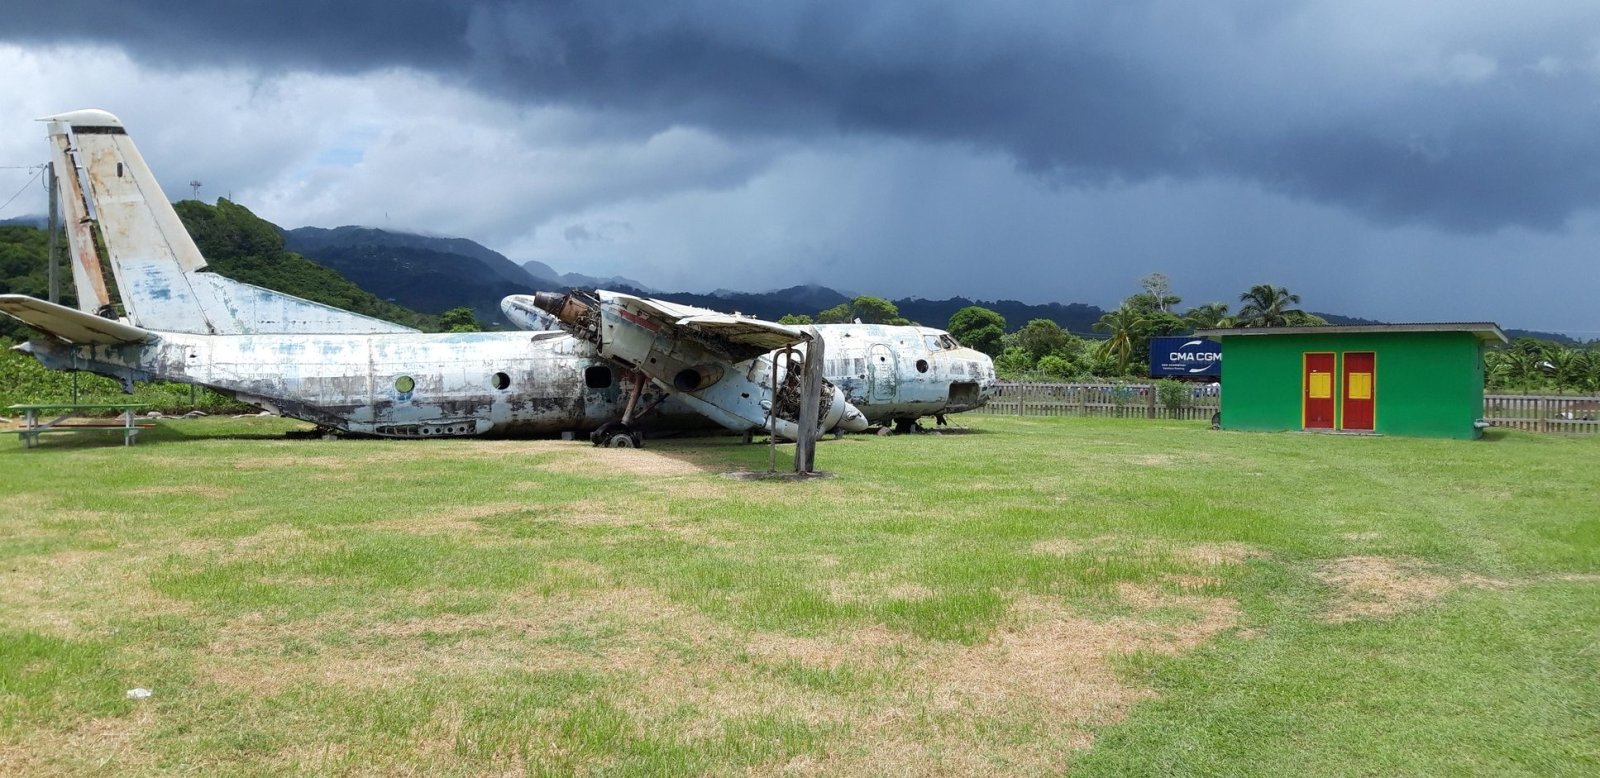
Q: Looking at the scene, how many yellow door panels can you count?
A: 2